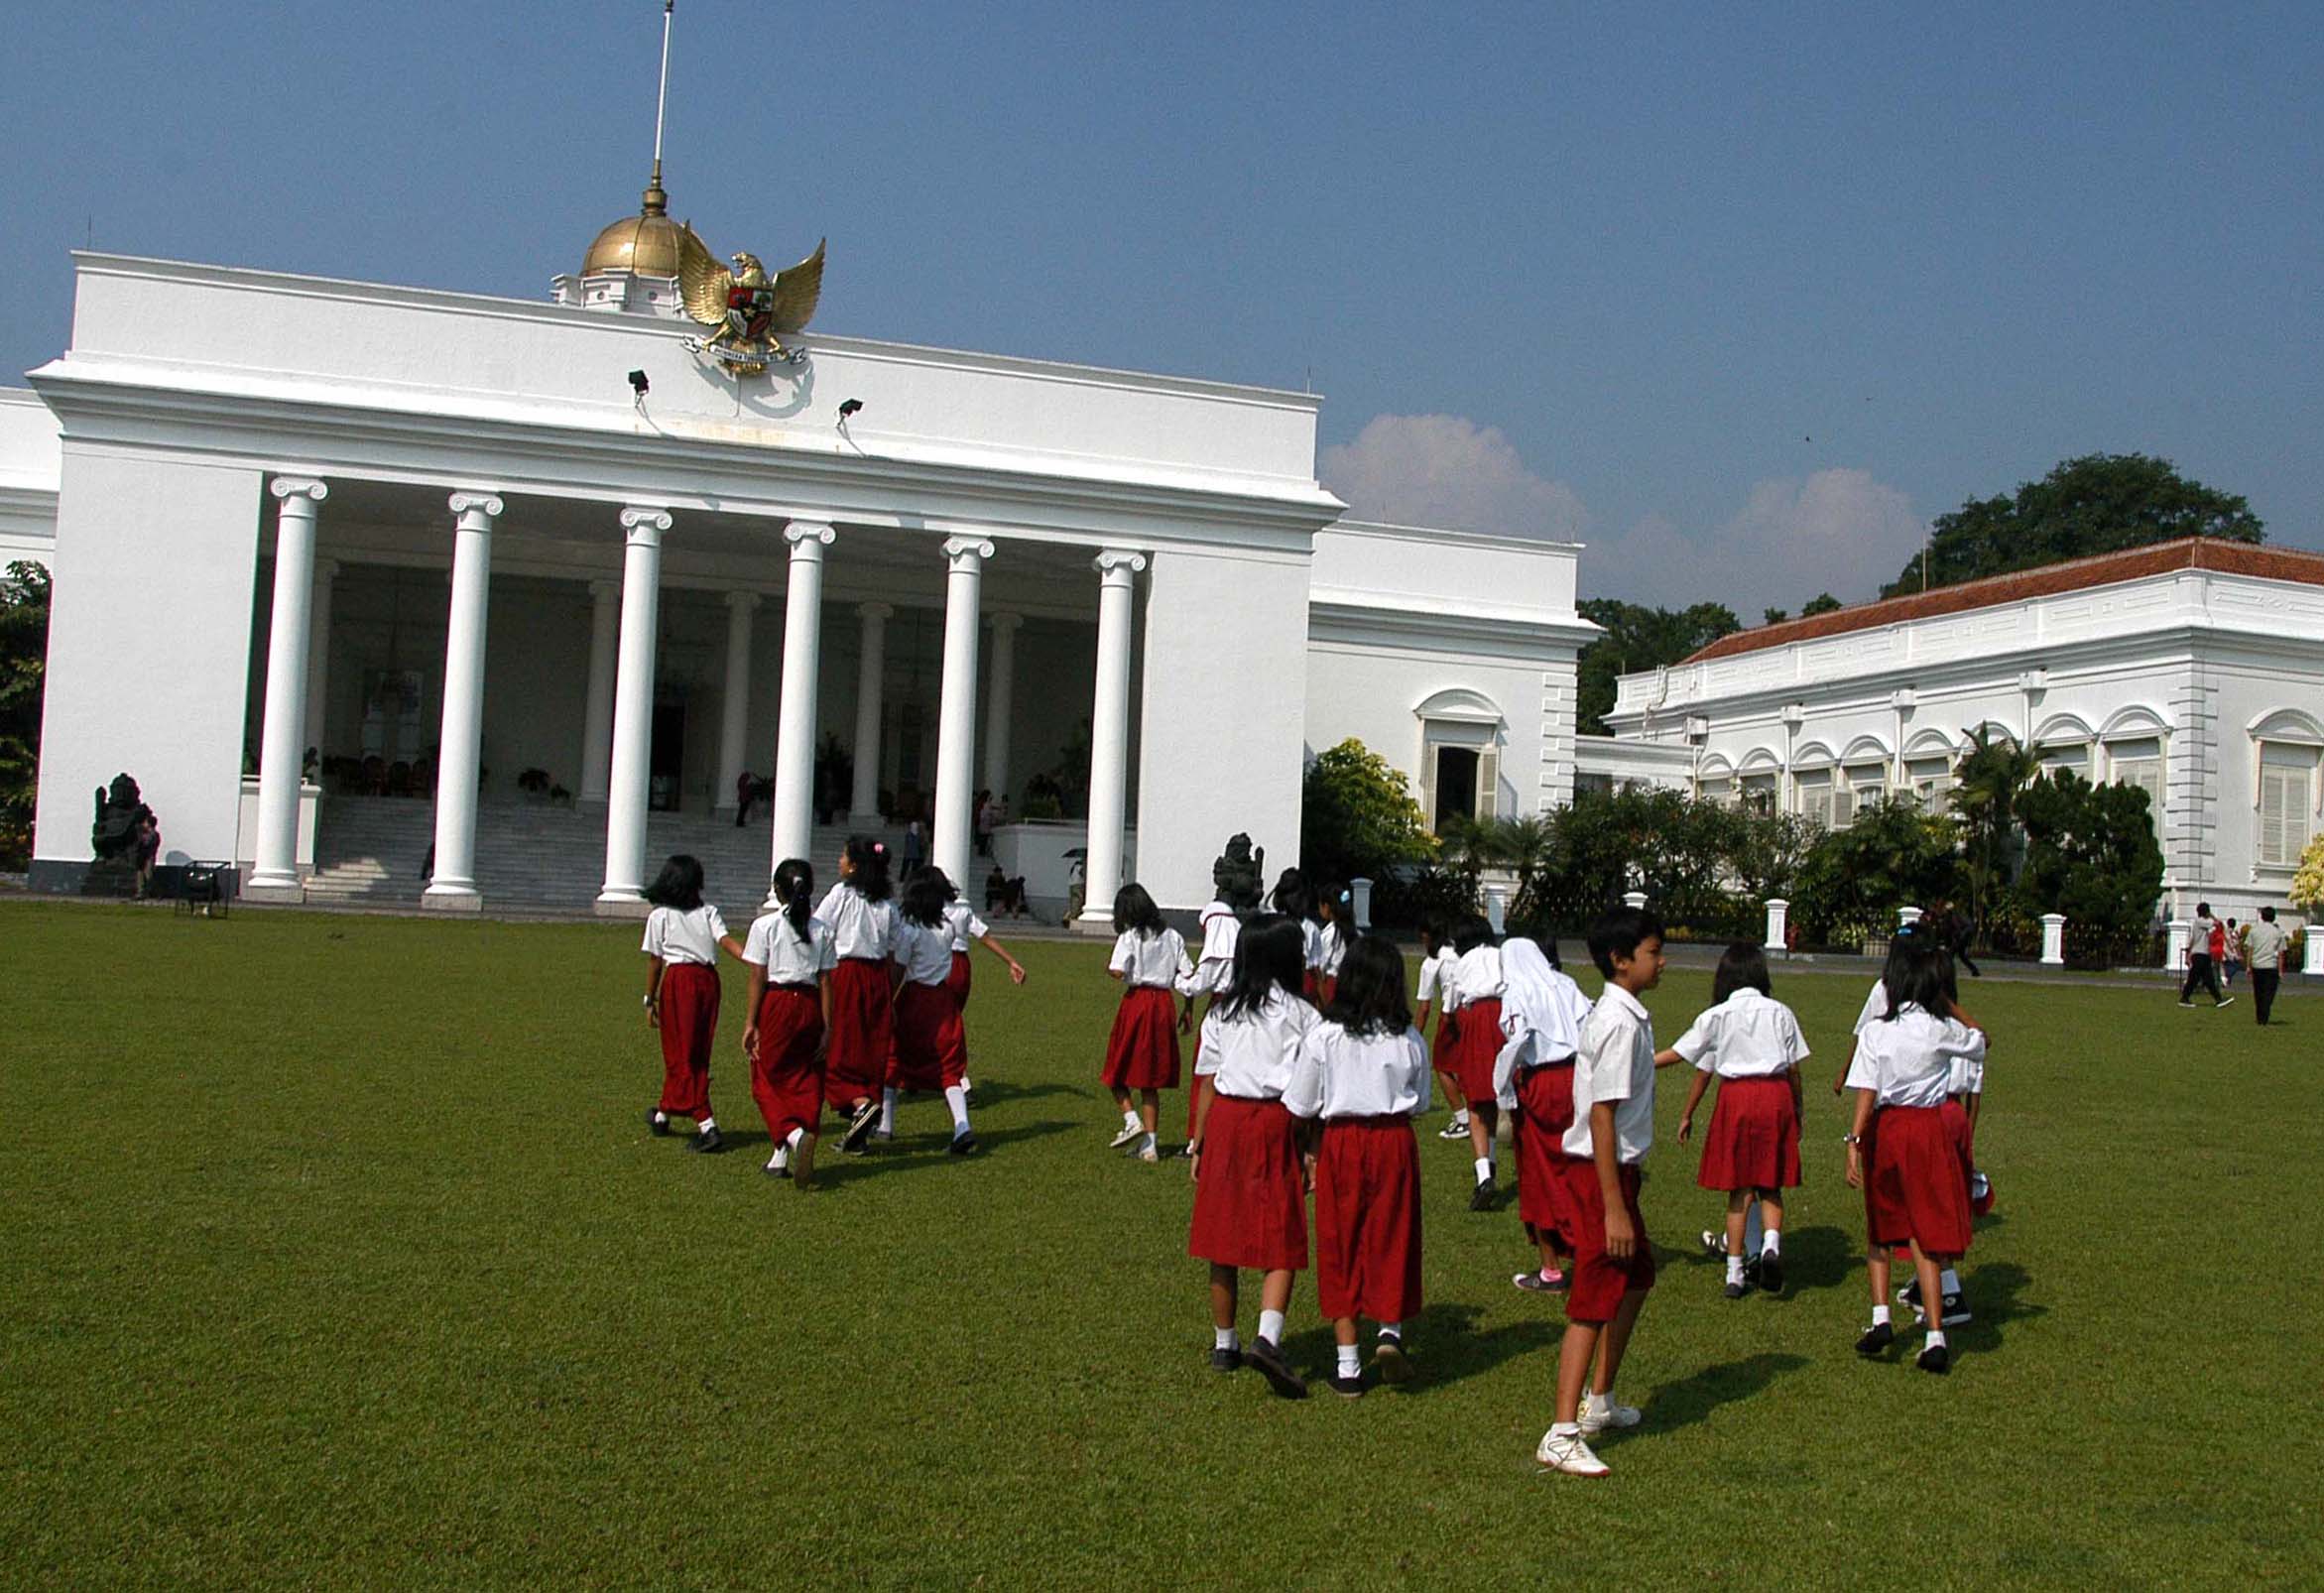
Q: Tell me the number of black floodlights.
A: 2